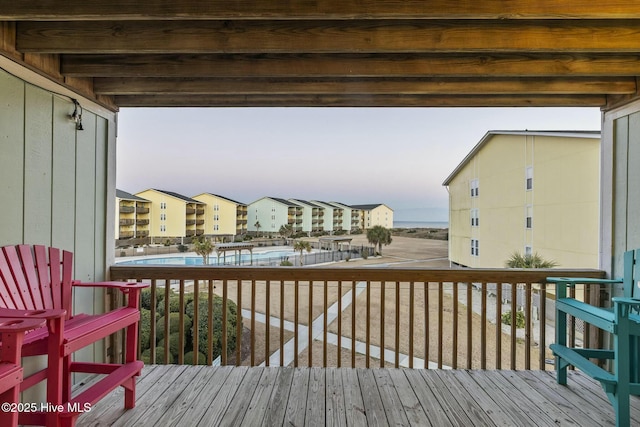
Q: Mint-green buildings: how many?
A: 4